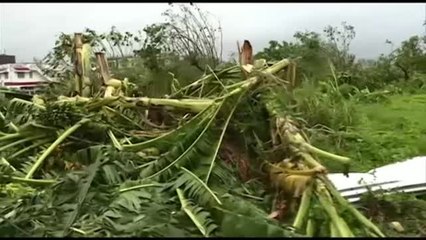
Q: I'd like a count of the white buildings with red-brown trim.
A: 1